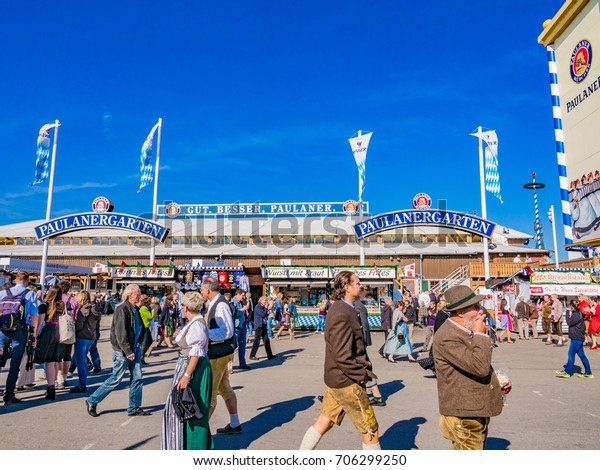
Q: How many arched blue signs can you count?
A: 2